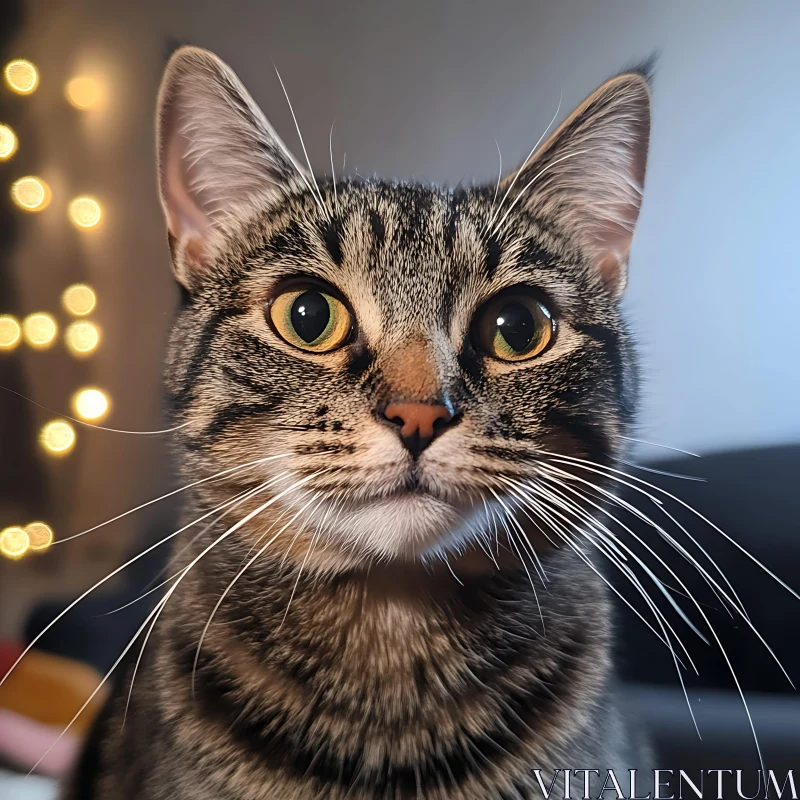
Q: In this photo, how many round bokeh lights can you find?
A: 13